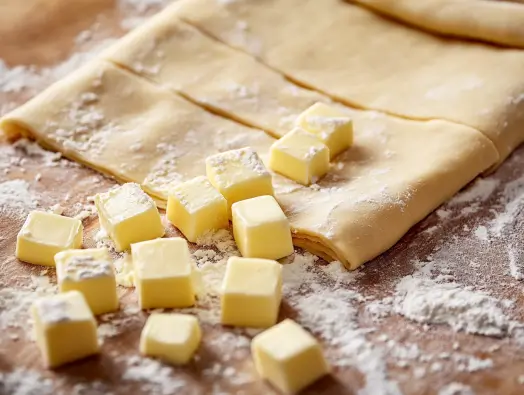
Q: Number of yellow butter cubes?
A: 13